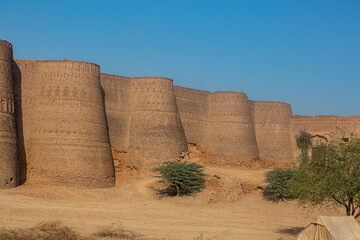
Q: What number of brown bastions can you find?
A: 5